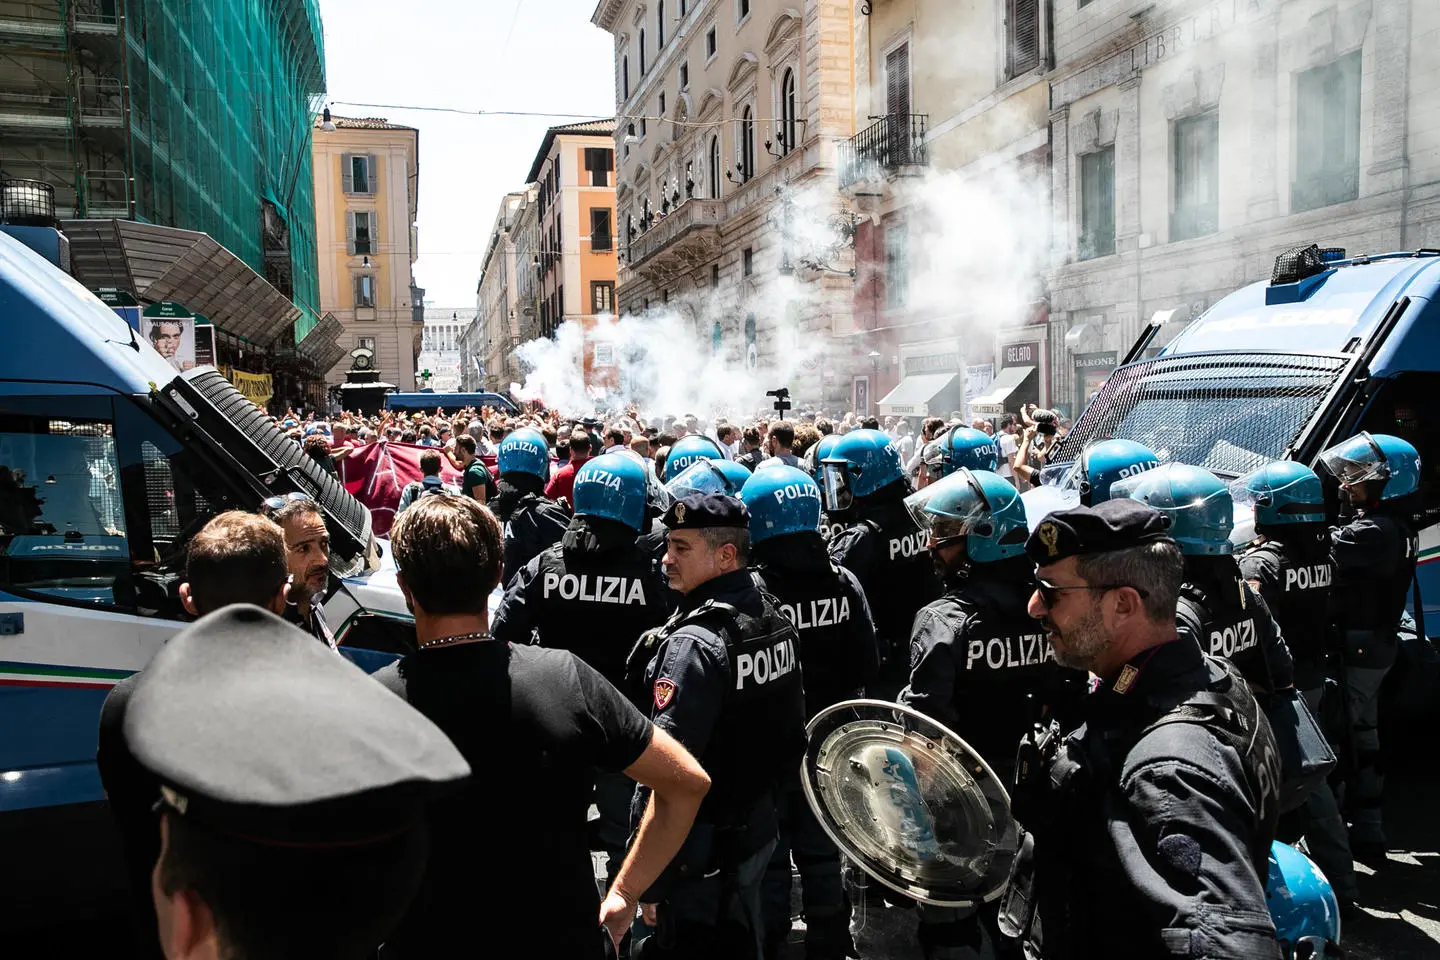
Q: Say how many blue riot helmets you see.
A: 14